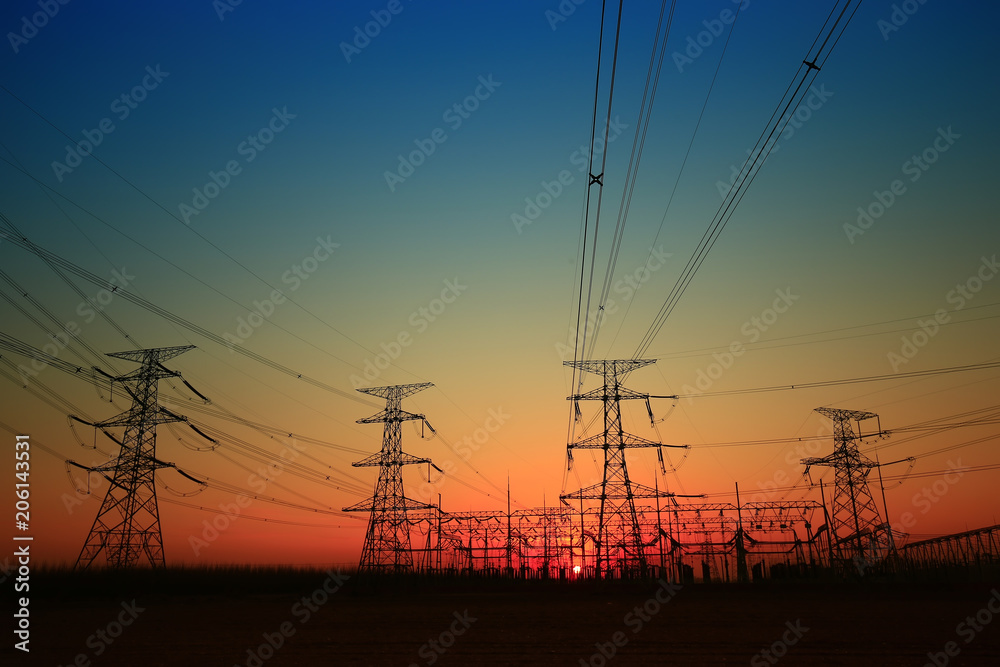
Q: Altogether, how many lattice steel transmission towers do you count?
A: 4